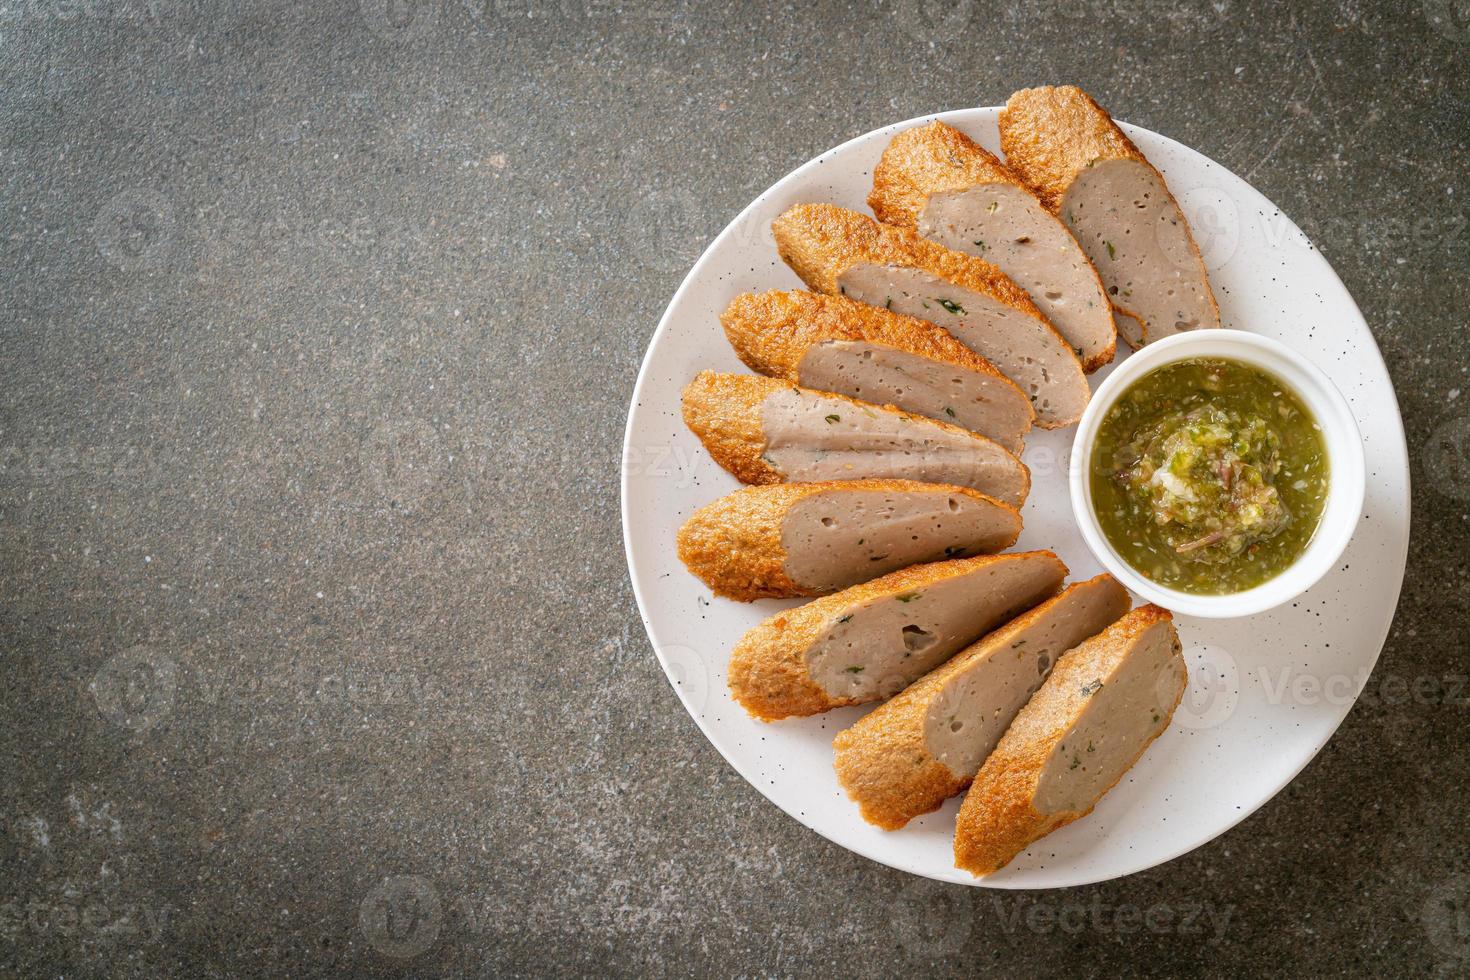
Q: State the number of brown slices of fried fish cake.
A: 9